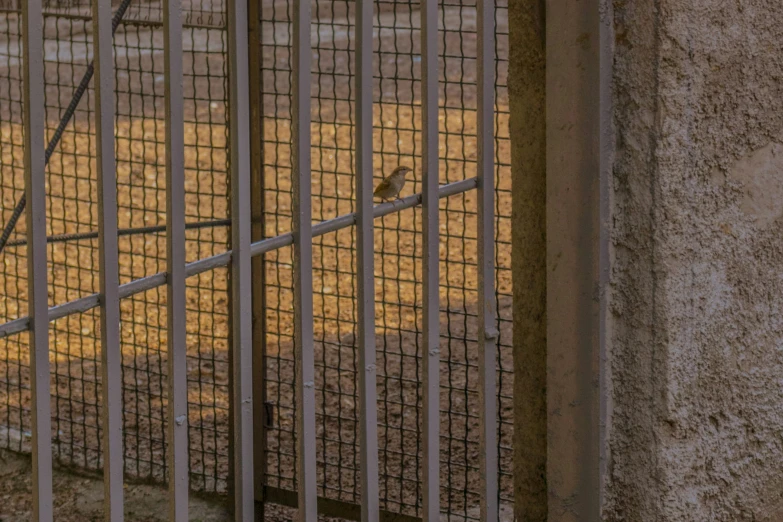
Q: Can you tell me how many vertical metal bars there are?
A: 8